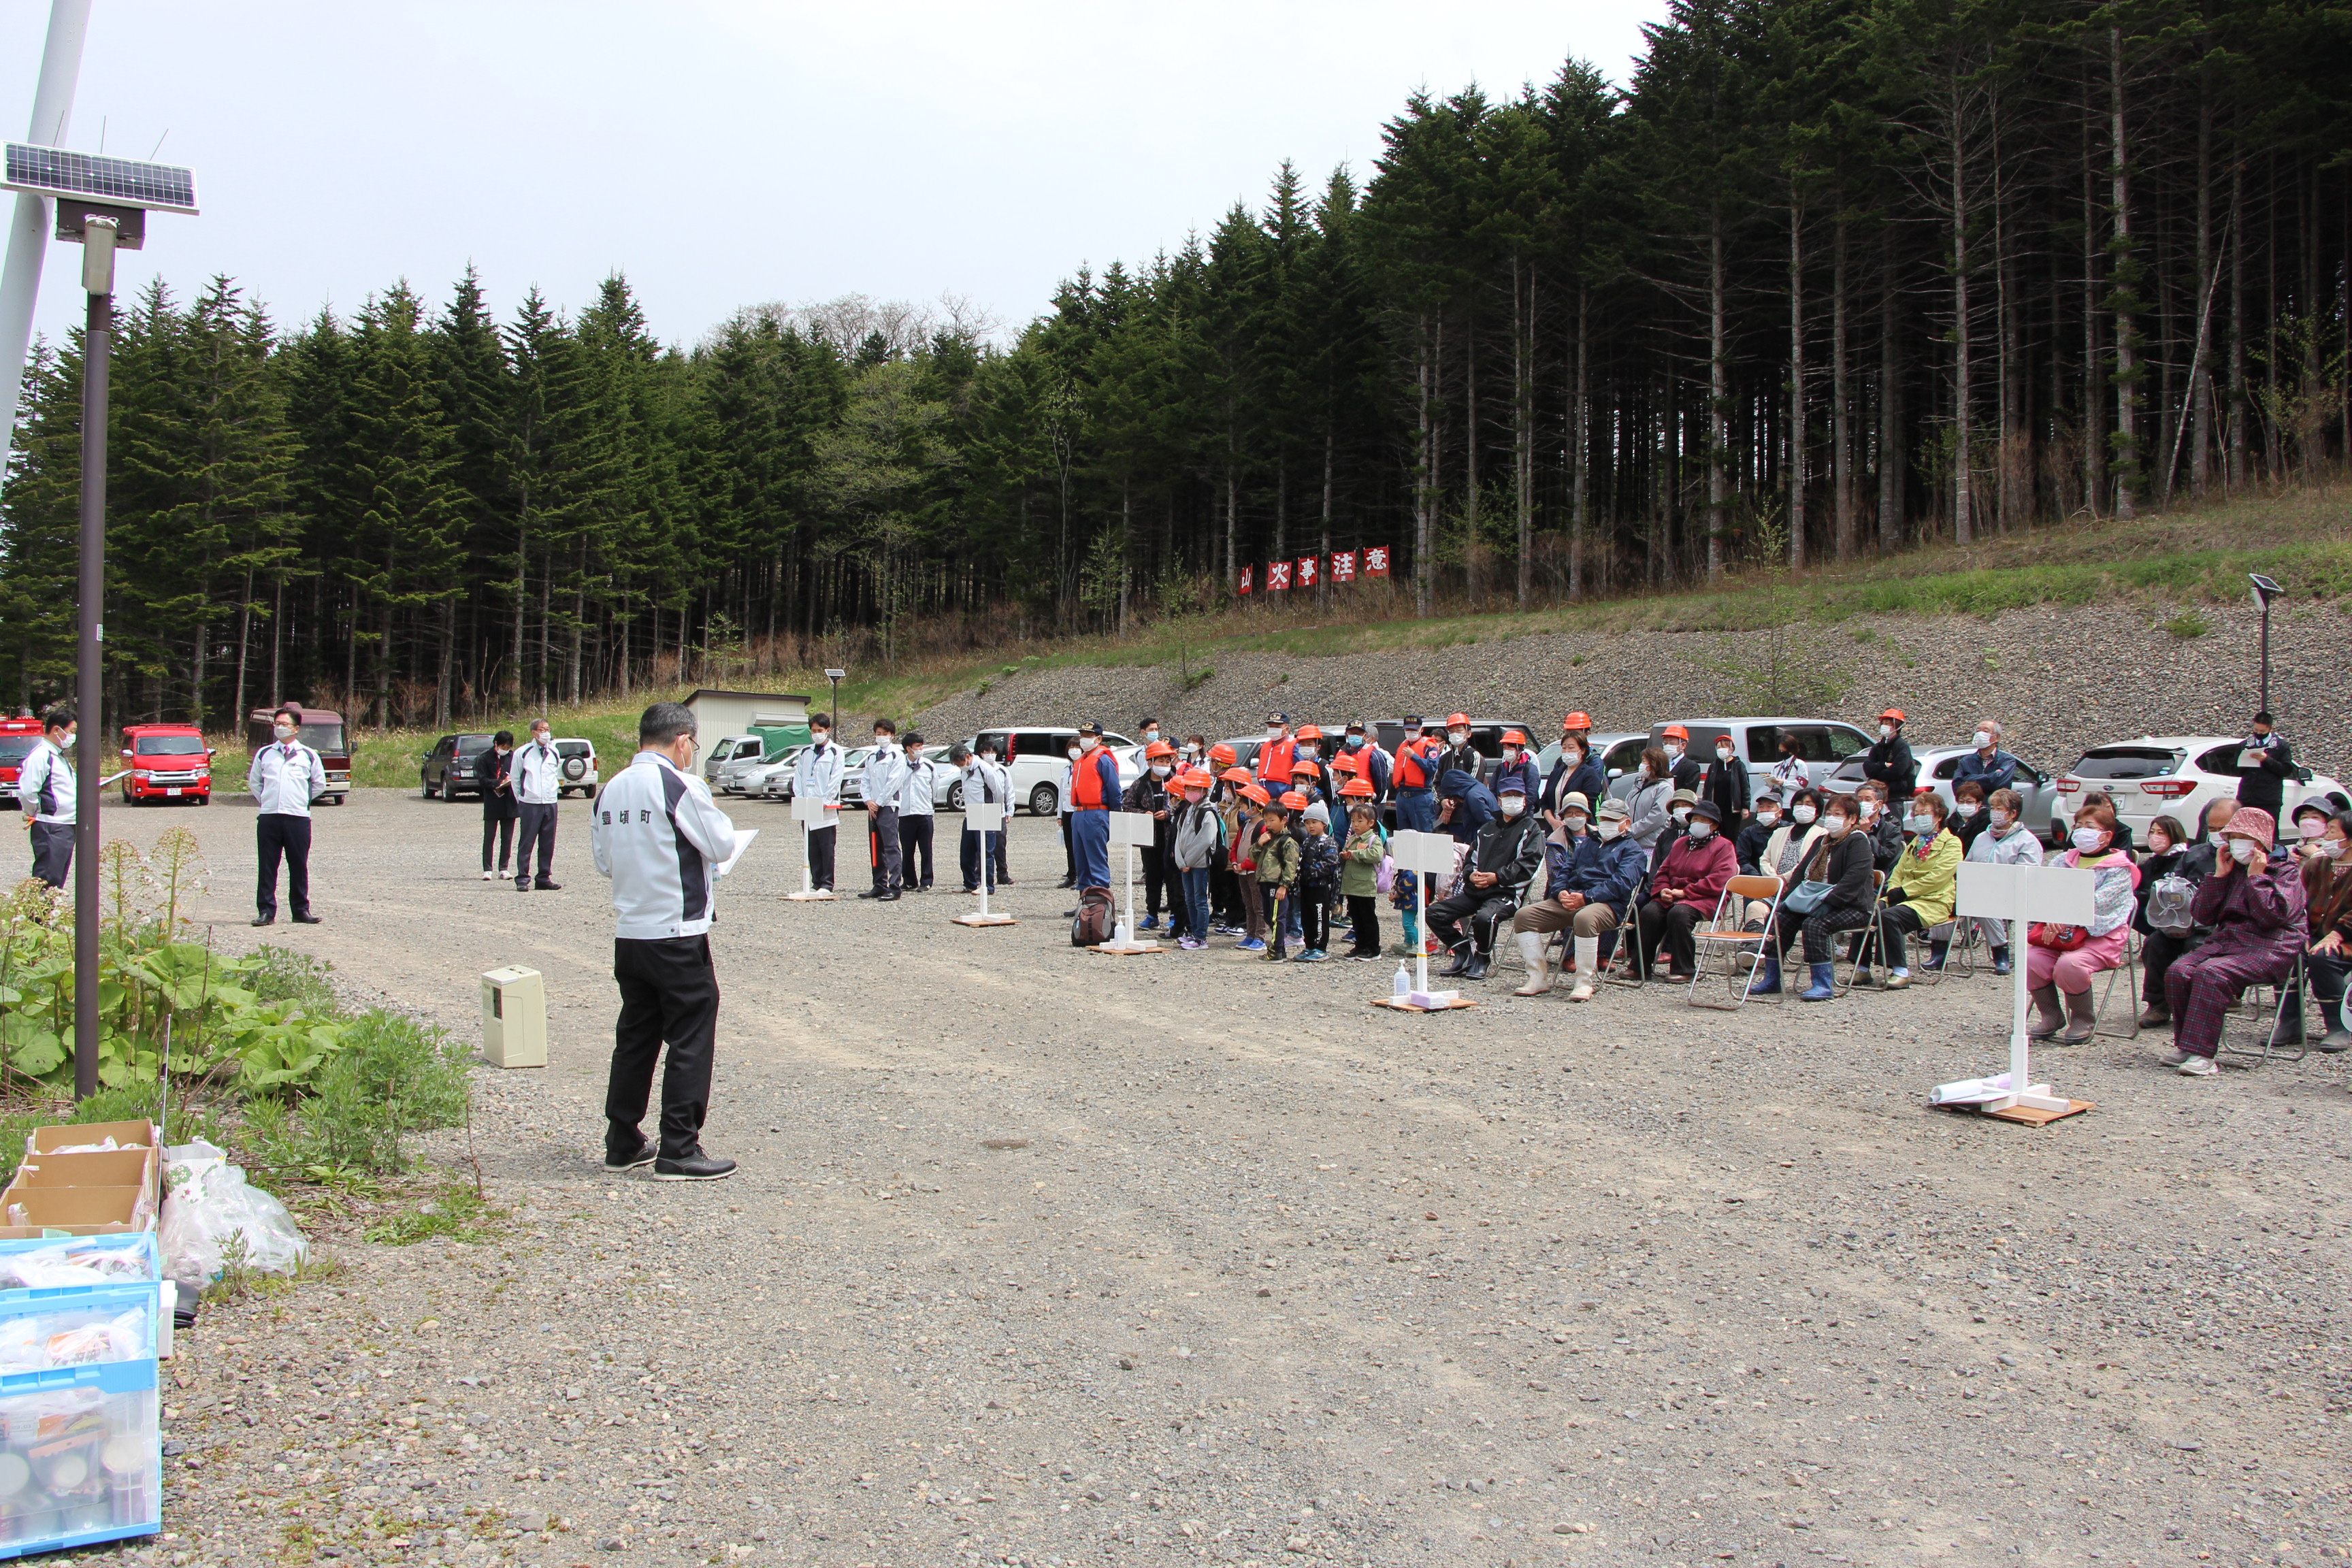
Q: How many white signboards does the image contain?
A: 5